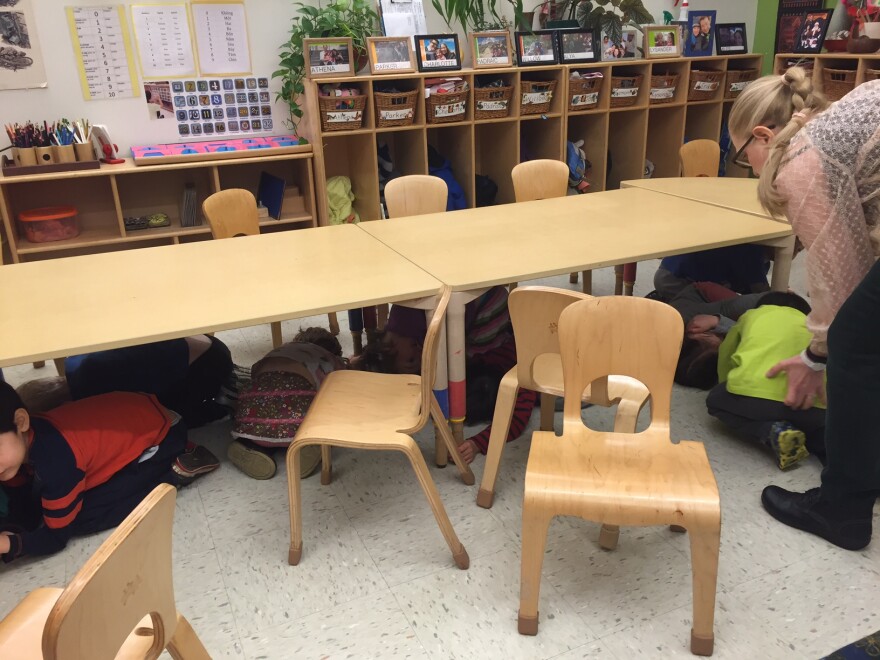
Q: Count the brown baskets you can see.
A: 13